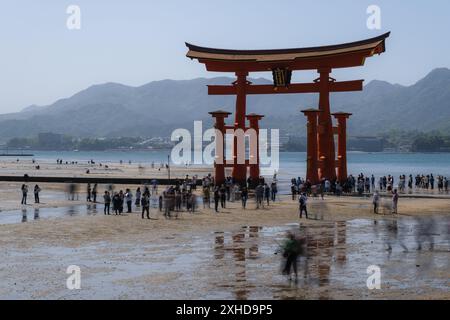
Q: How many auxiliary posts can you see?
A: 4